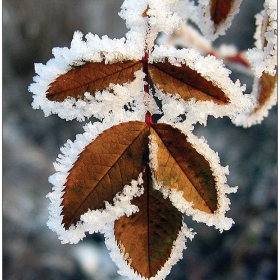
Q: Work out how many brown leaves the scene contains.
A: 7